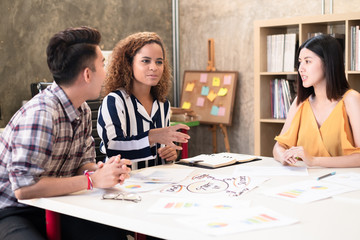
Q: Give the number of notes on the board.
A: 11